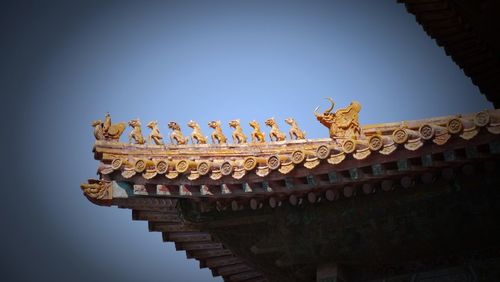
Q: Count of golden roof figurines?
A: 11